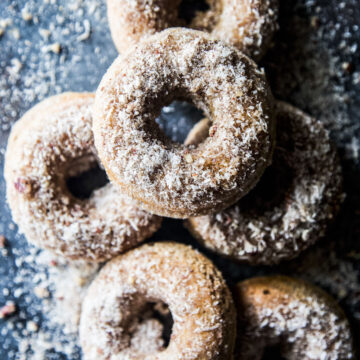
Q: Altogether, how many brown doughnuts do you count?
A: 6